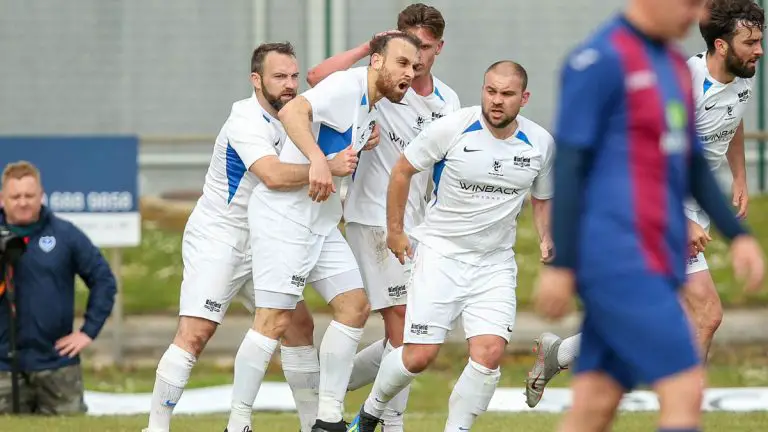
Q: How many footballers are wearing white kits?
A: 5